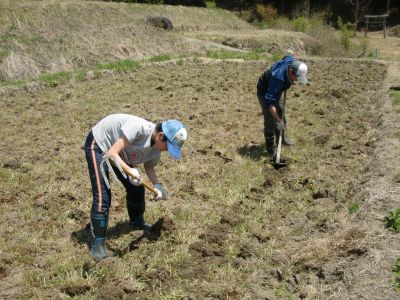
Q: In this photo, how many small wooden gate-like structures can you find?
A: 1